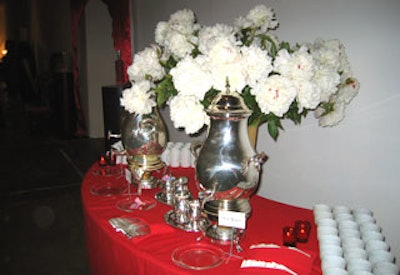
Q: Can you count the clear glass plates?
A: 4